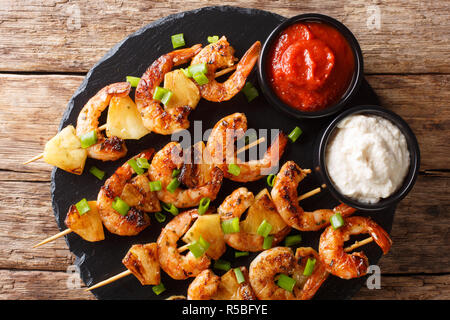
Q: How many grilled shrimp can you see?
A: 12